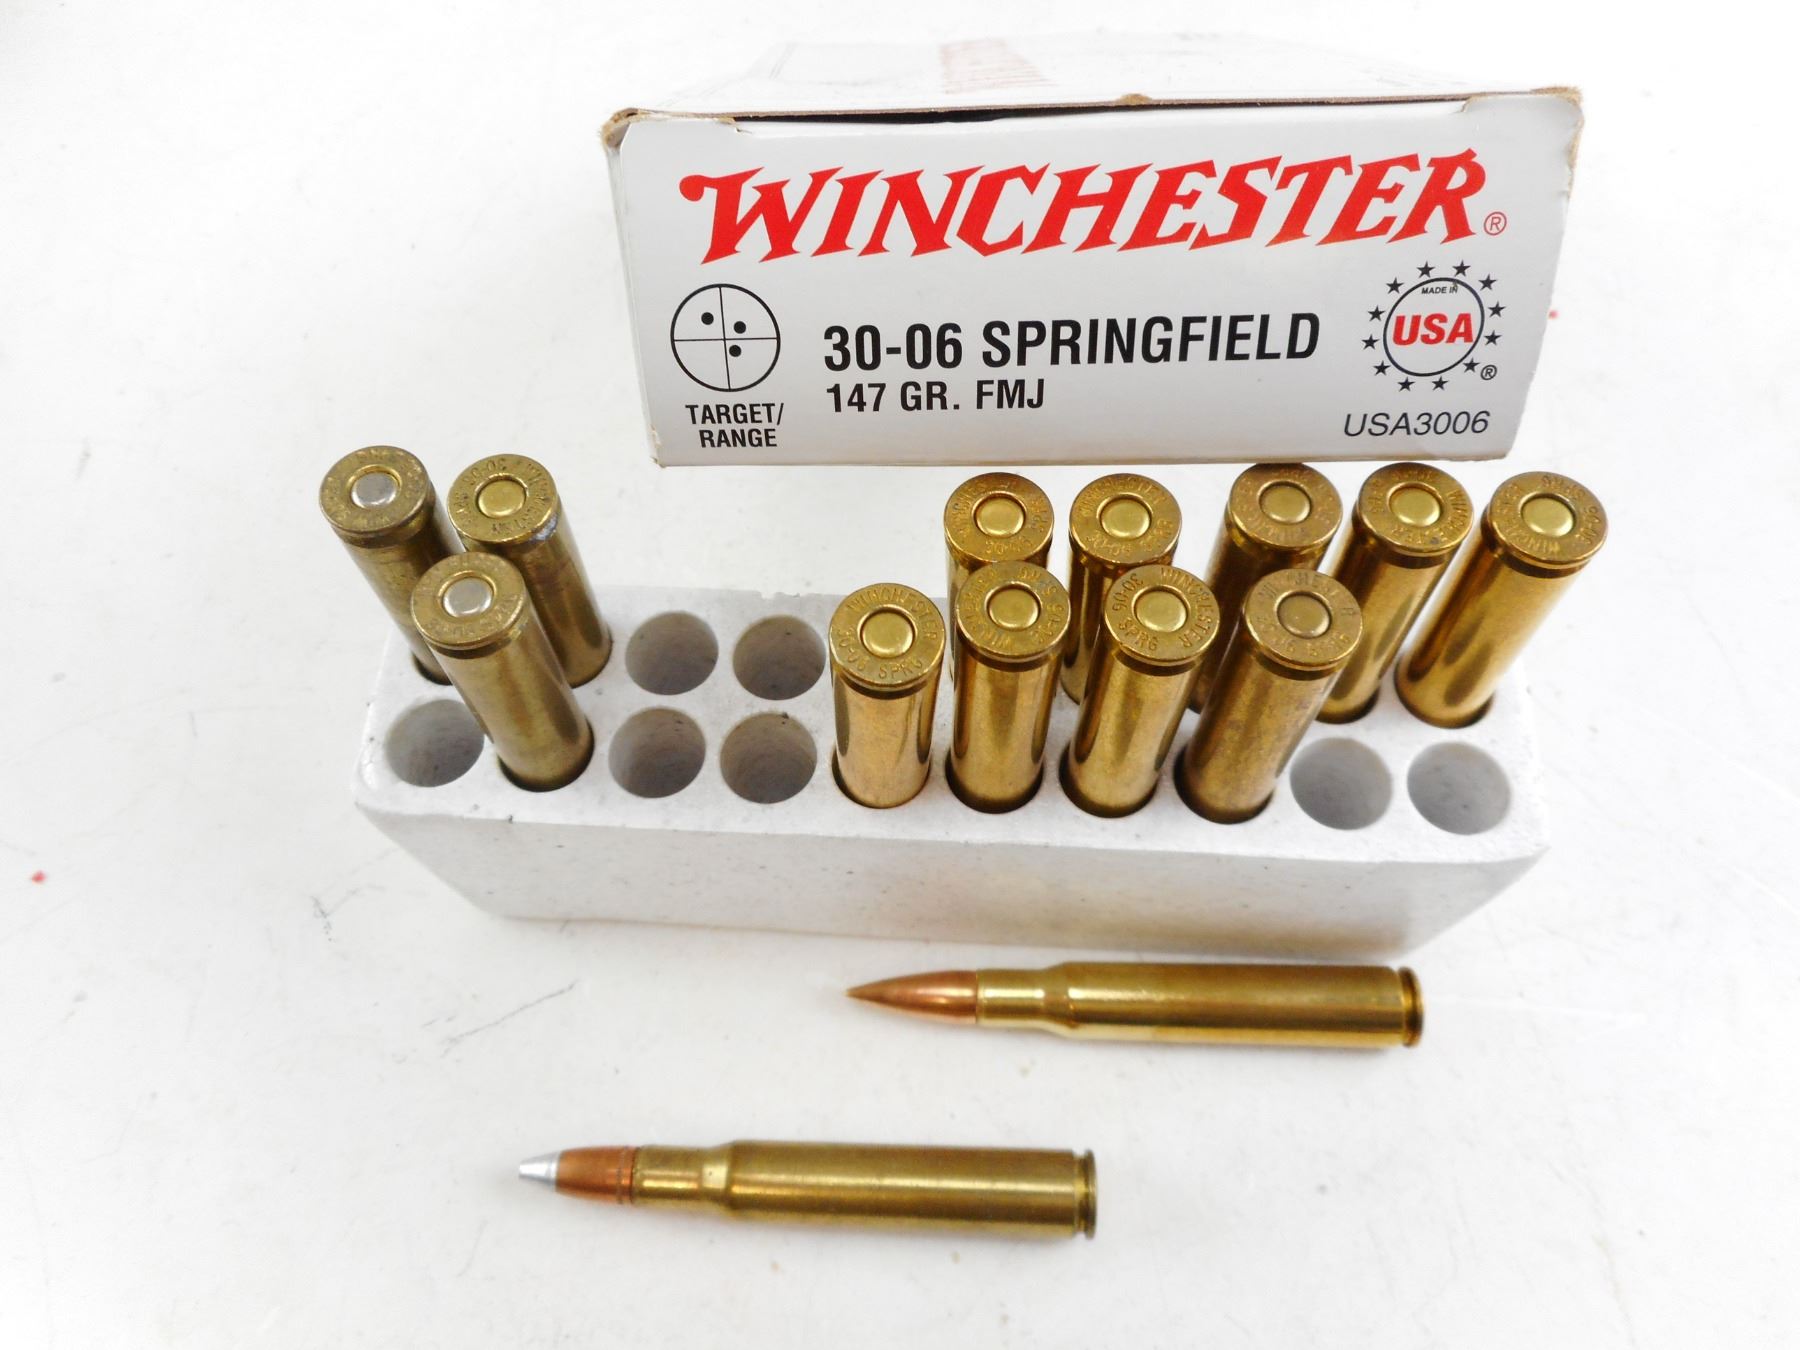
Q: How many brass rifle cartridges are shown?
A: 14